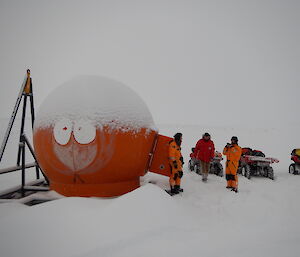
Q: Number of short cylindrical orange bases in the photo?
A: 1